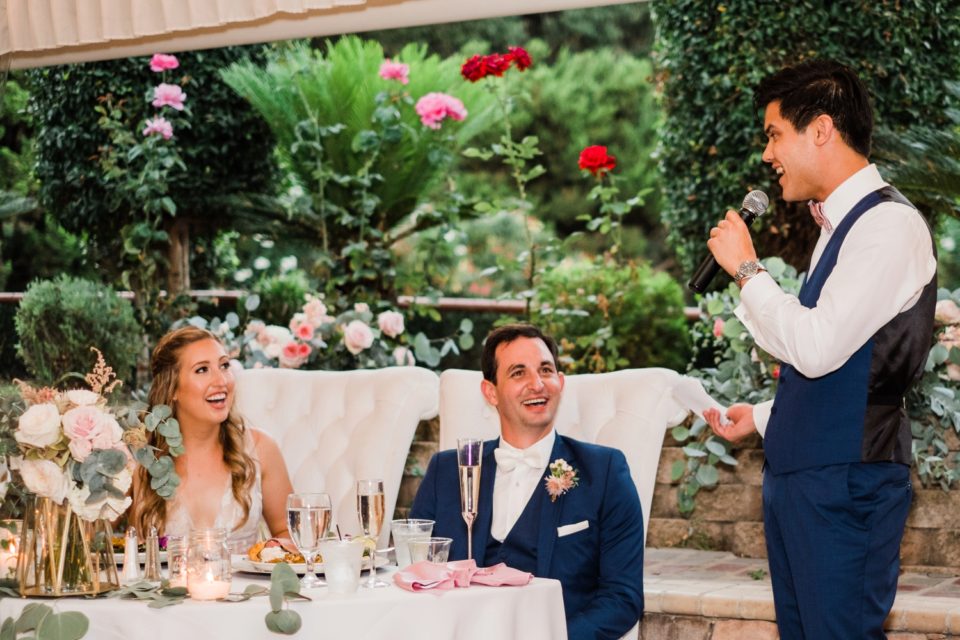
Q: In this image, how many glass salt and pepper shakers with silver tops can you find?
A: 2